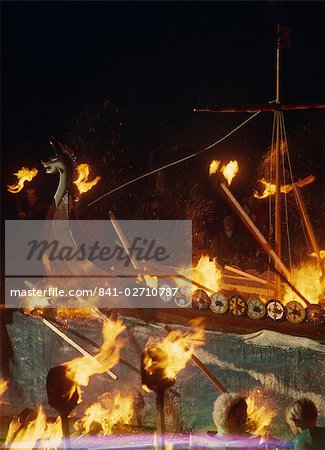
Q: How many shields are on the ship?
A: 9